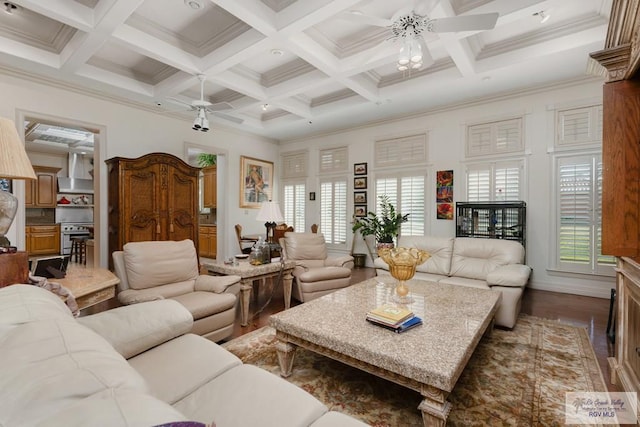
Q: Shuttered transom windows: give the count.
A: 5